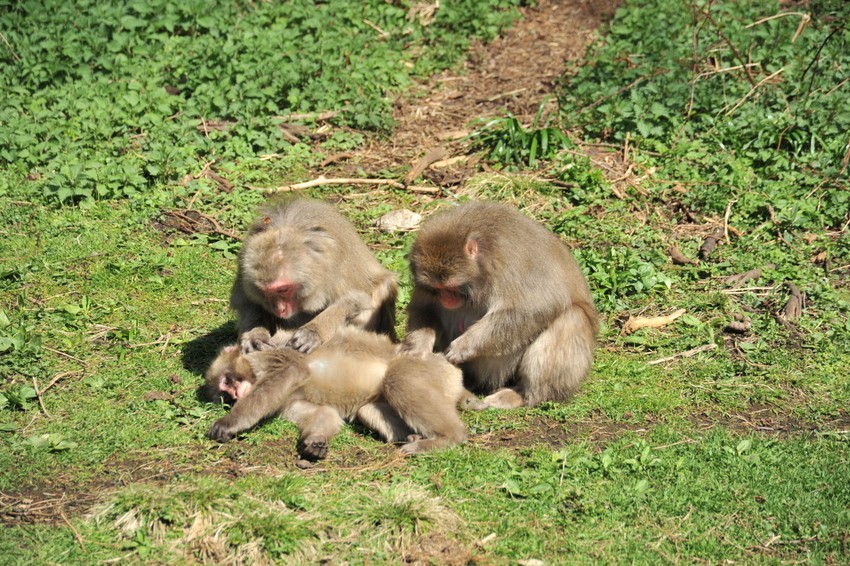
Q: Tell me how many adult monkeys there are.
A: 2